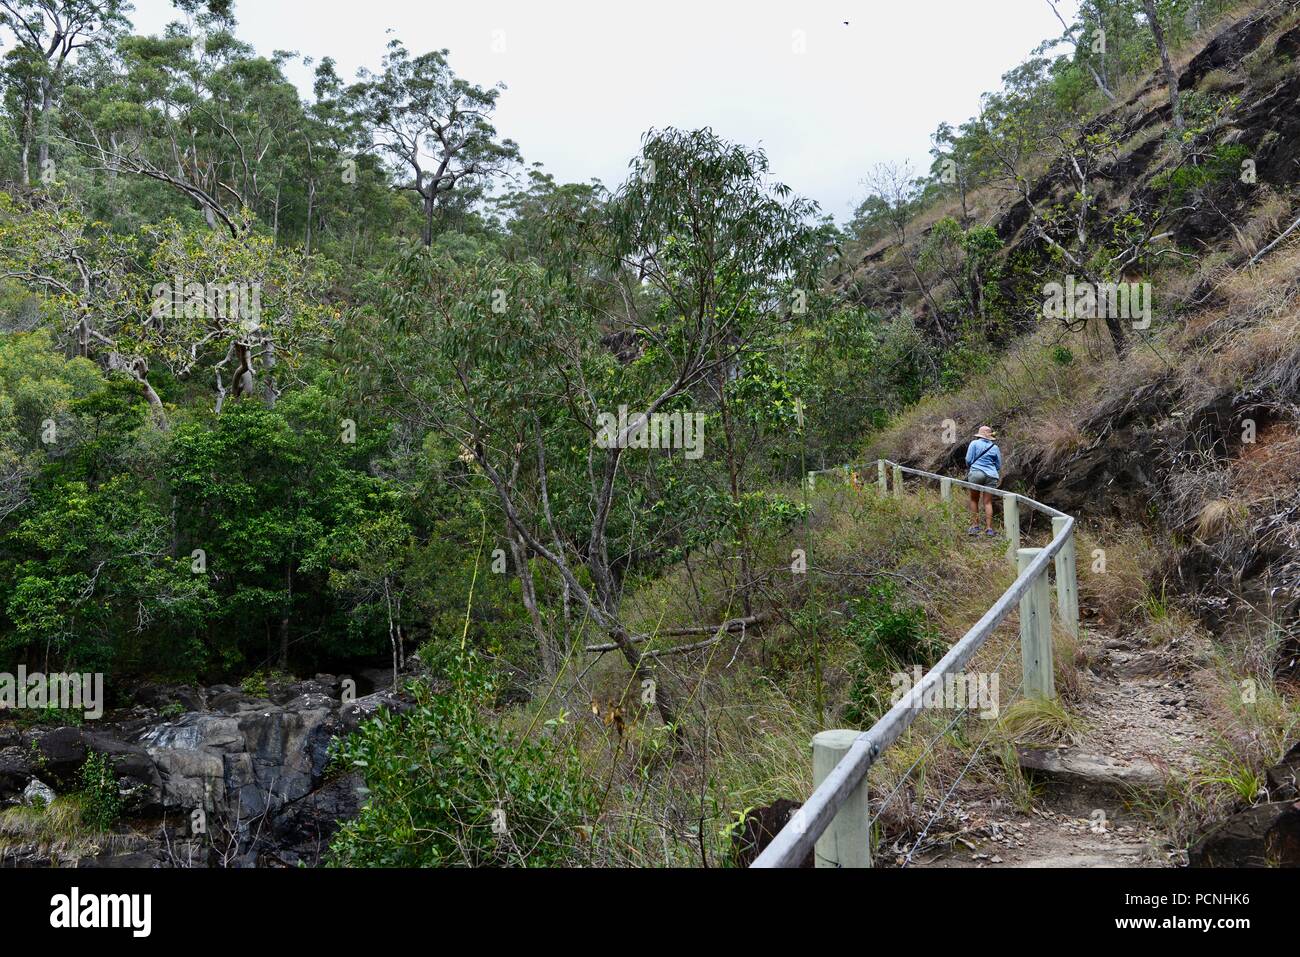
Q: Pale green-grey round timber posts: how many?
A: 8